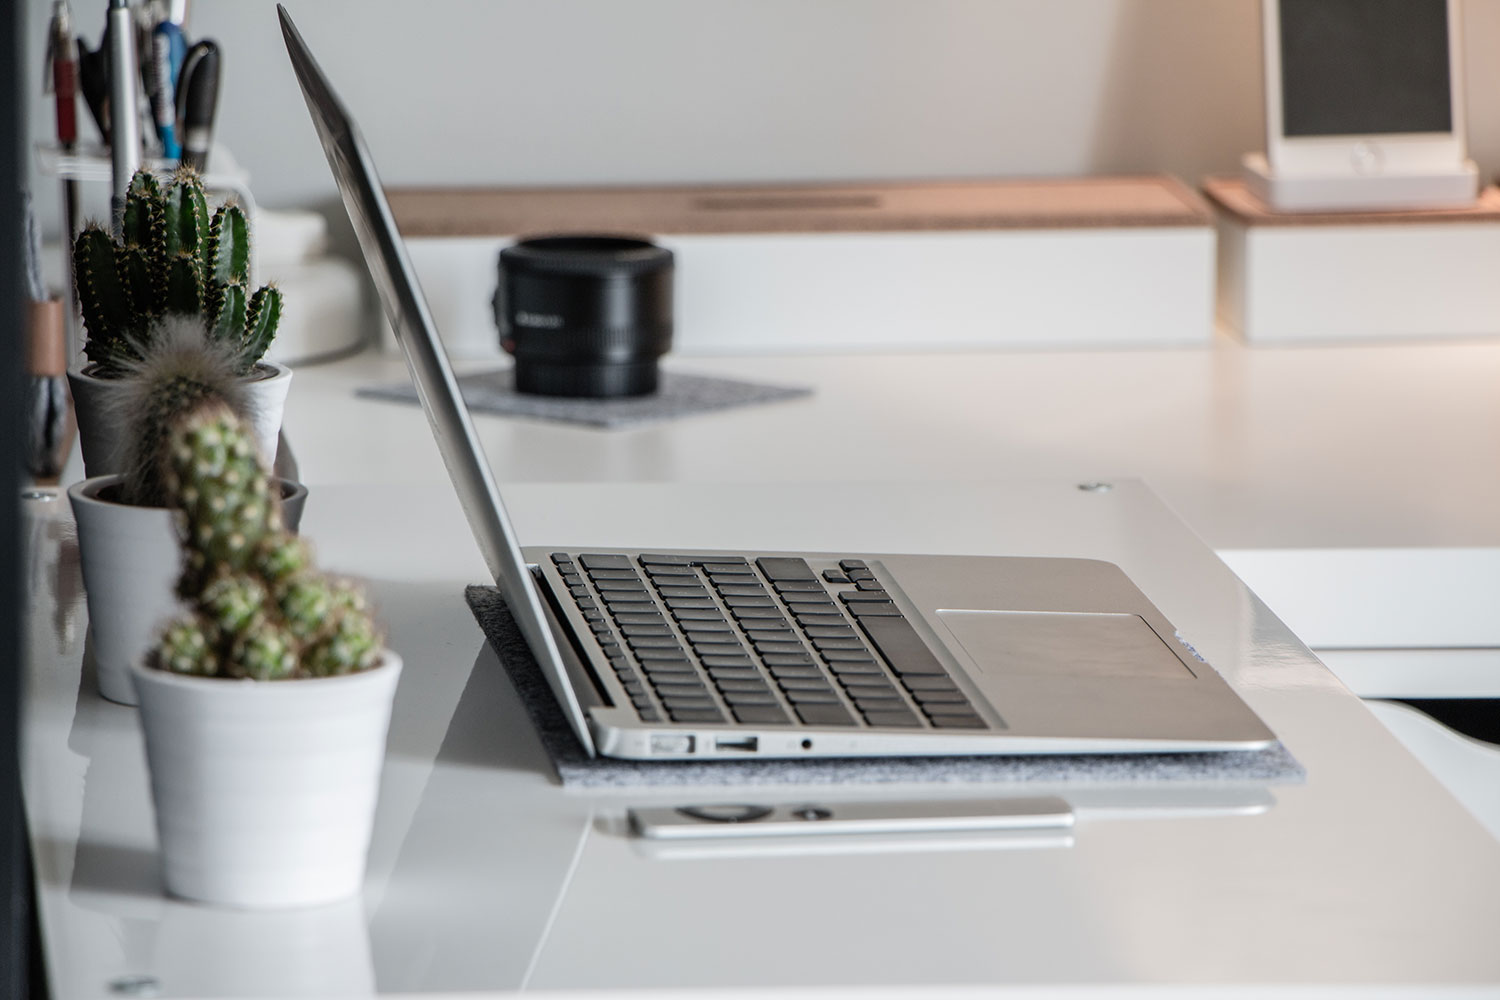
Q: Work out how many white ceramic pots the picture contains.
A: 3